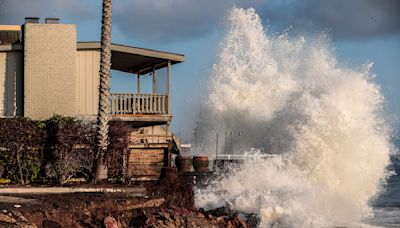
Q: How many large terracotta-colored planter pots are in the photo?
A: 2